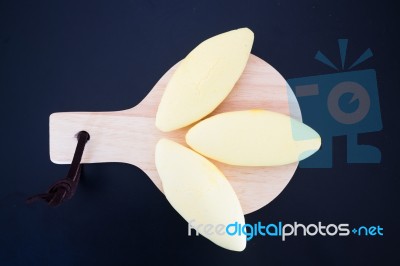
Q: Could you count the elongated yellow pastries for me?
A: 3